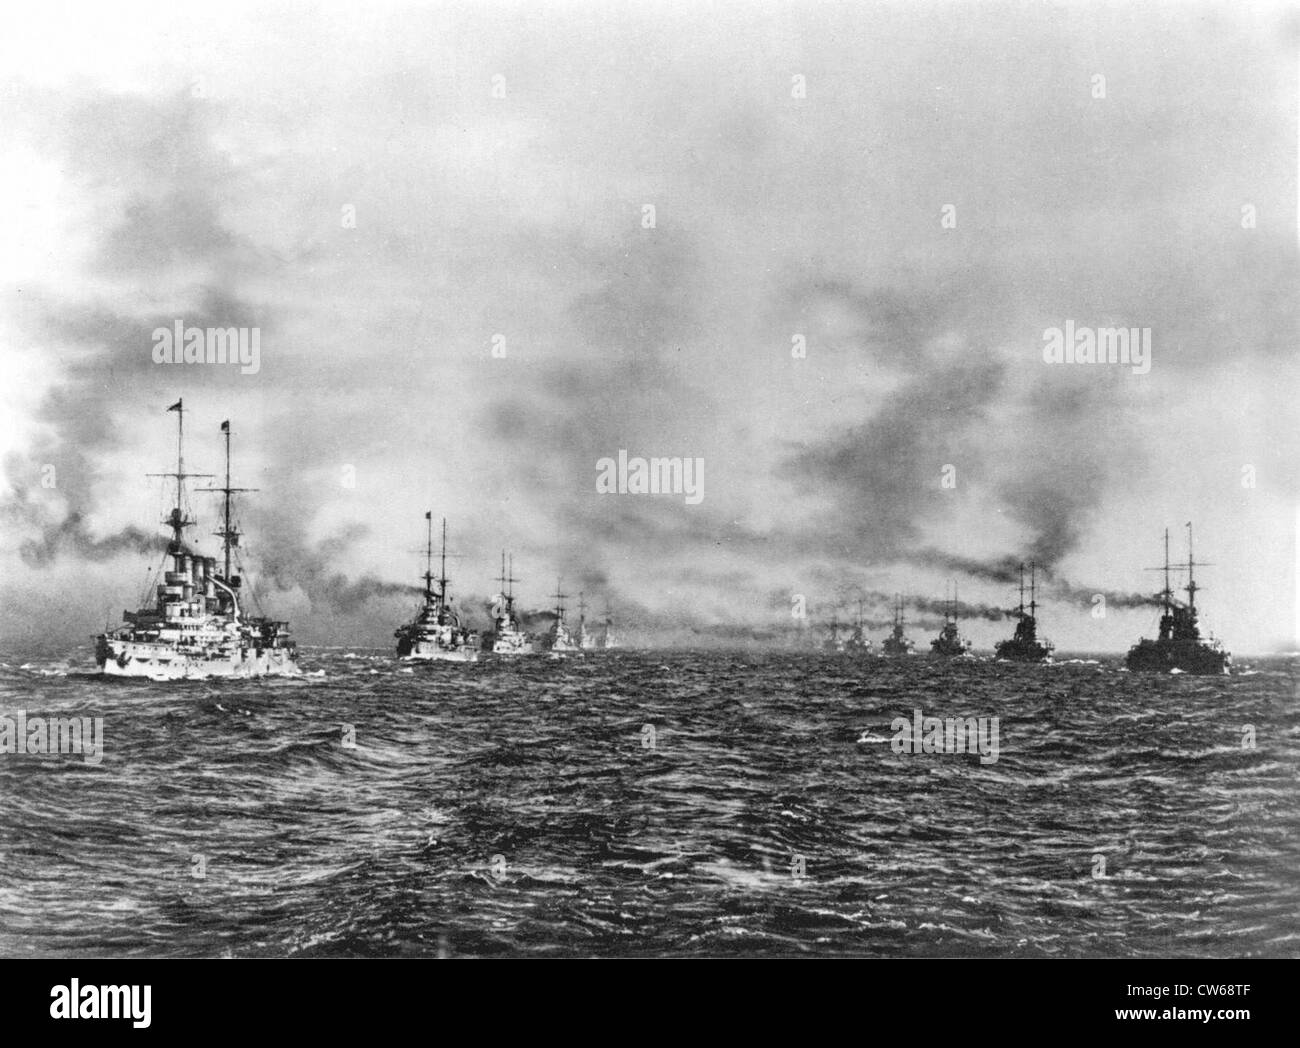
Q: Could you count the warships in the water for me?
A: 12